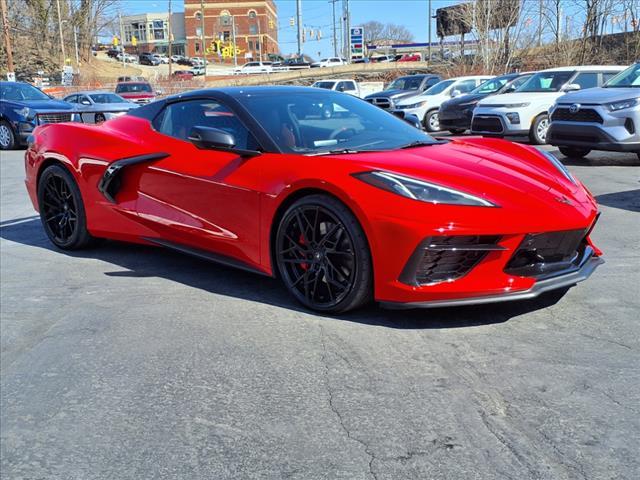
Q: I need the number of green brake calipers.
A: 0